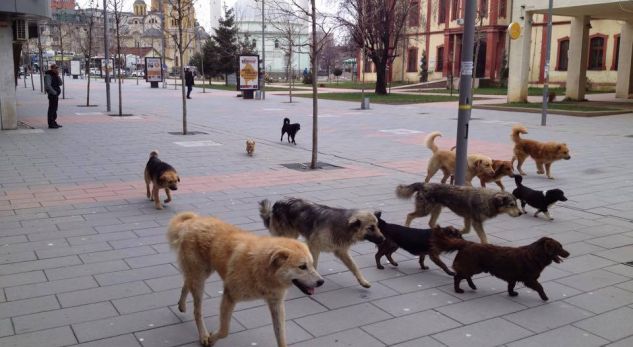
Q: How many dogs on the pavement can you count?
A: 12